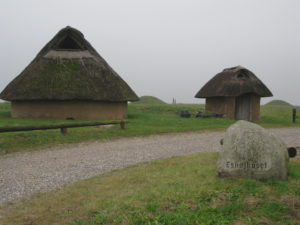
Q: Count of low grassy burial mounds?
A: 2